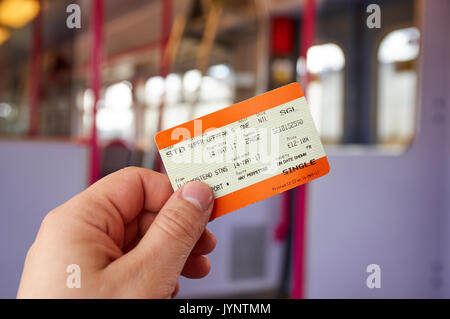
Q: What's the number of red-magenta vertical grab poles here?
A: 4